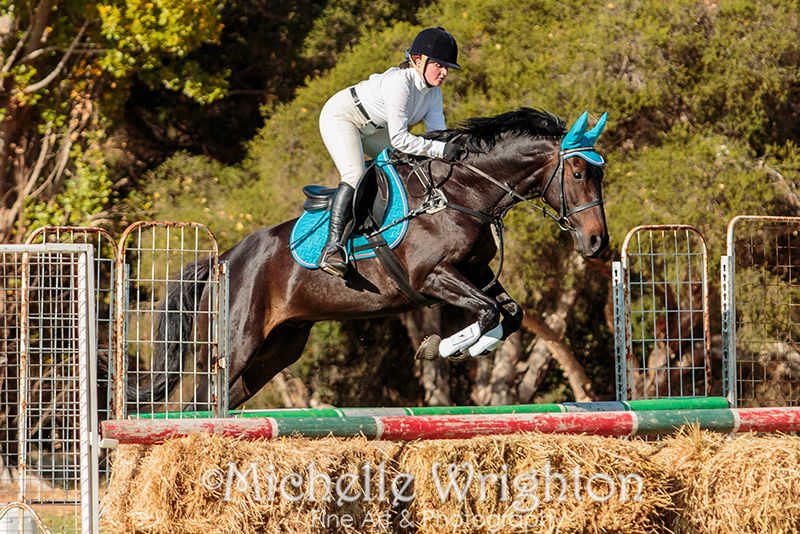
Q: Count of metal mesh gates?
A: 5